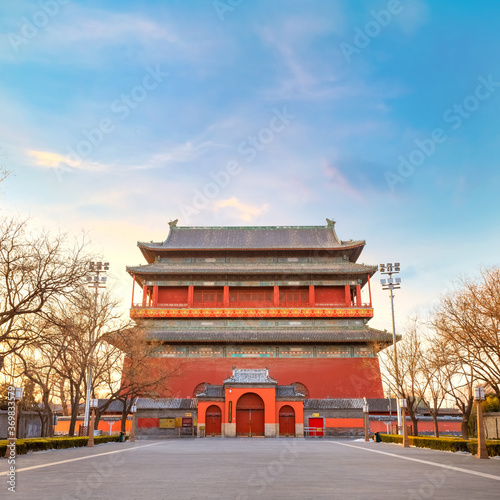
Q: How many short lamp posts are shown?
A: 6